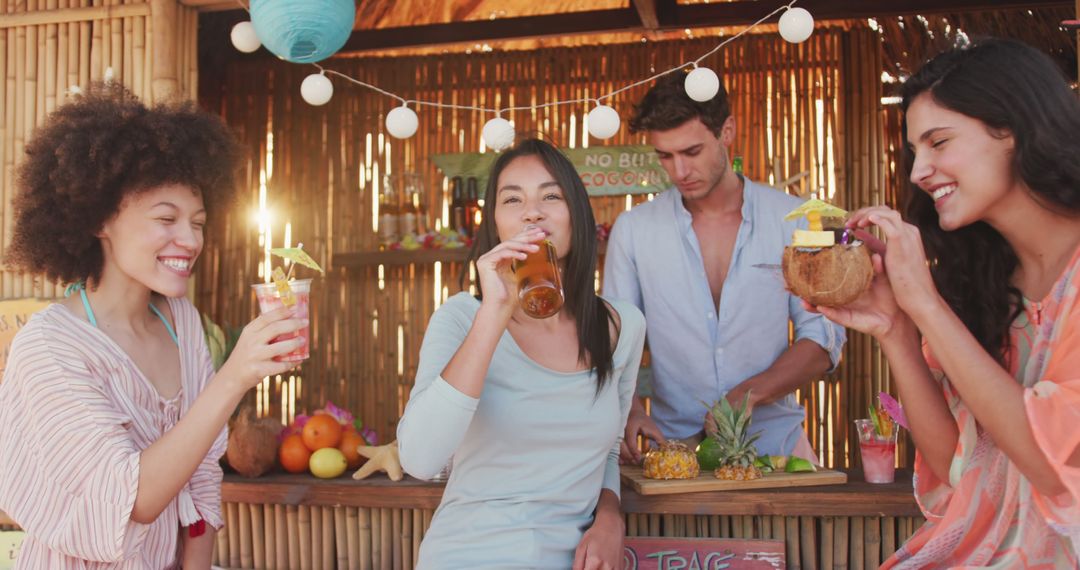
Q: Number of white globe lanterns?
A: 7